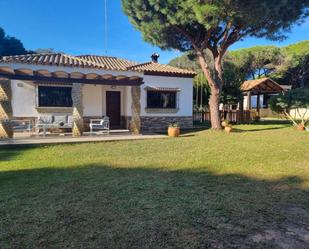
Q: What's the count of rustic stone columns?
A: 3